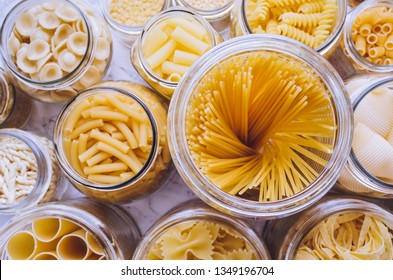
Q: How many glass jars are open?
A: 14